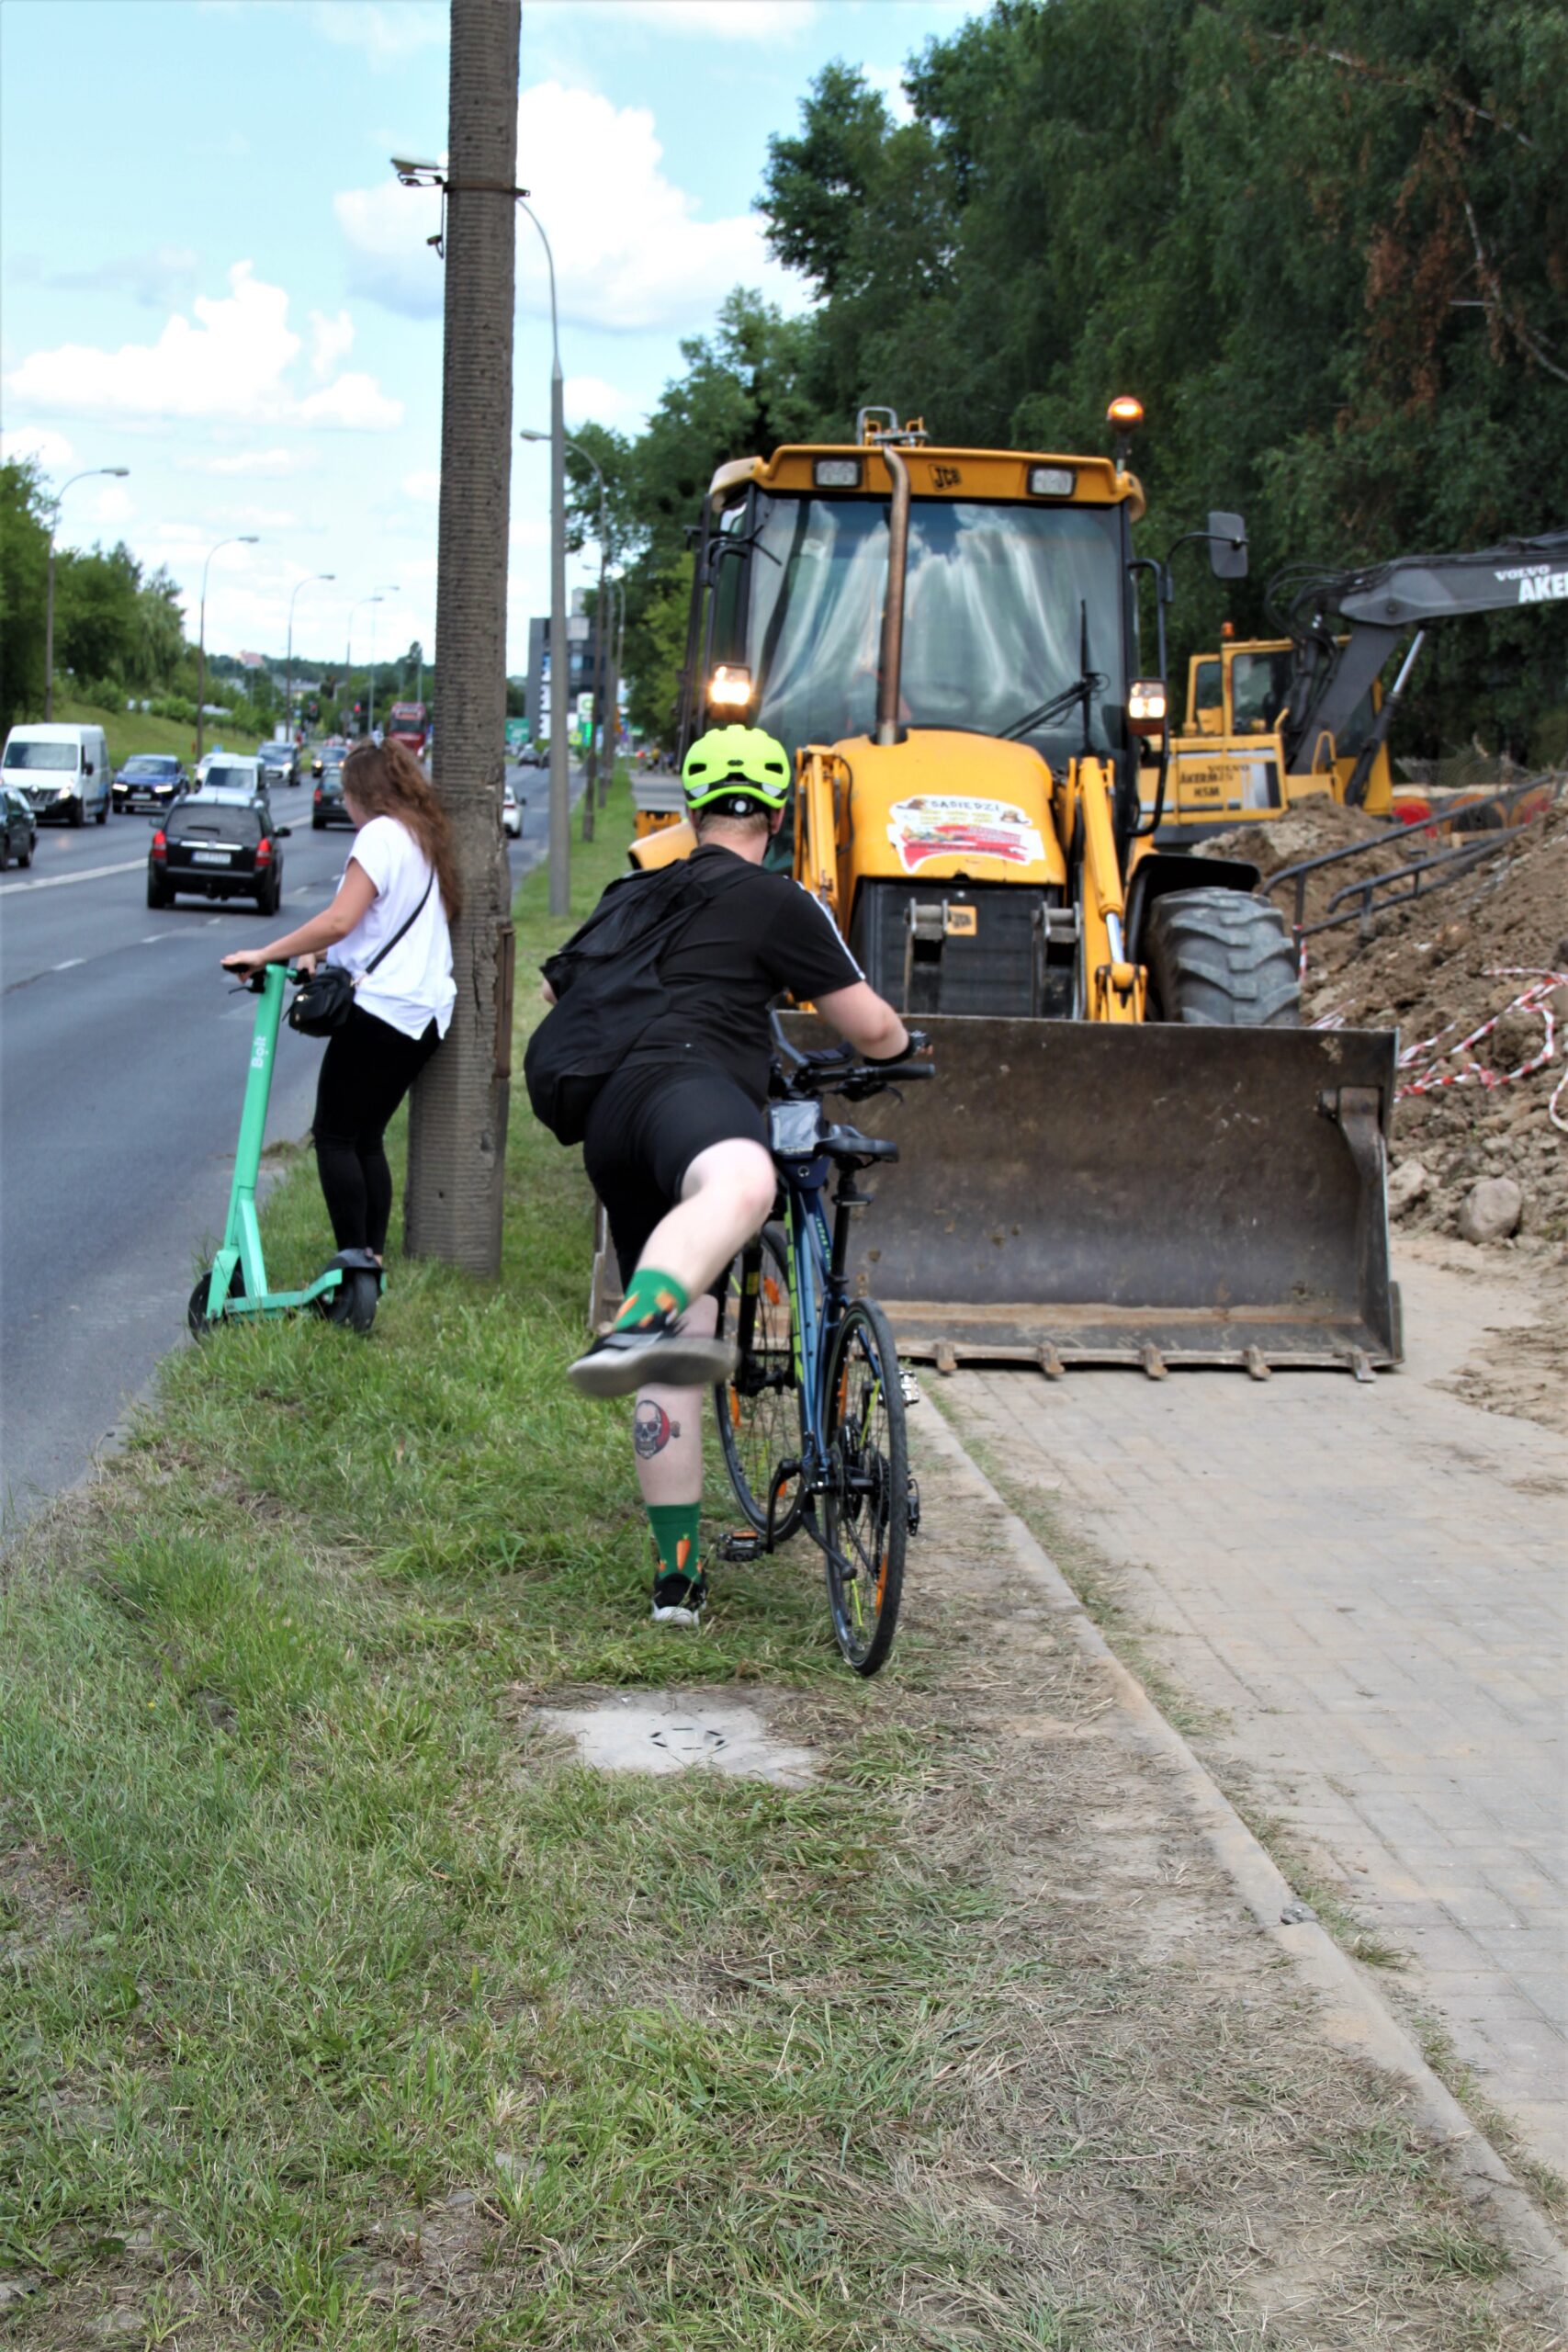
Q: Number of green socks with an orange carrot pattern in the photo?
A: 2